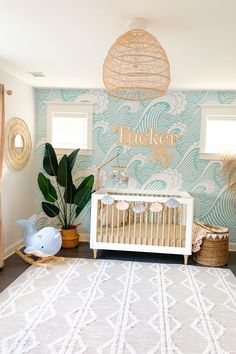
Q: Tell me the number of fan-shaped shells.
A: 5